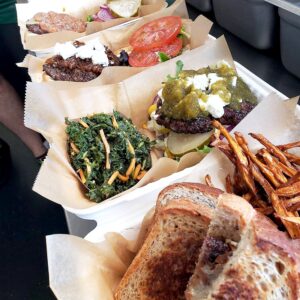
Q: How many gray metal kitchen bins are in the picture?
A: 3